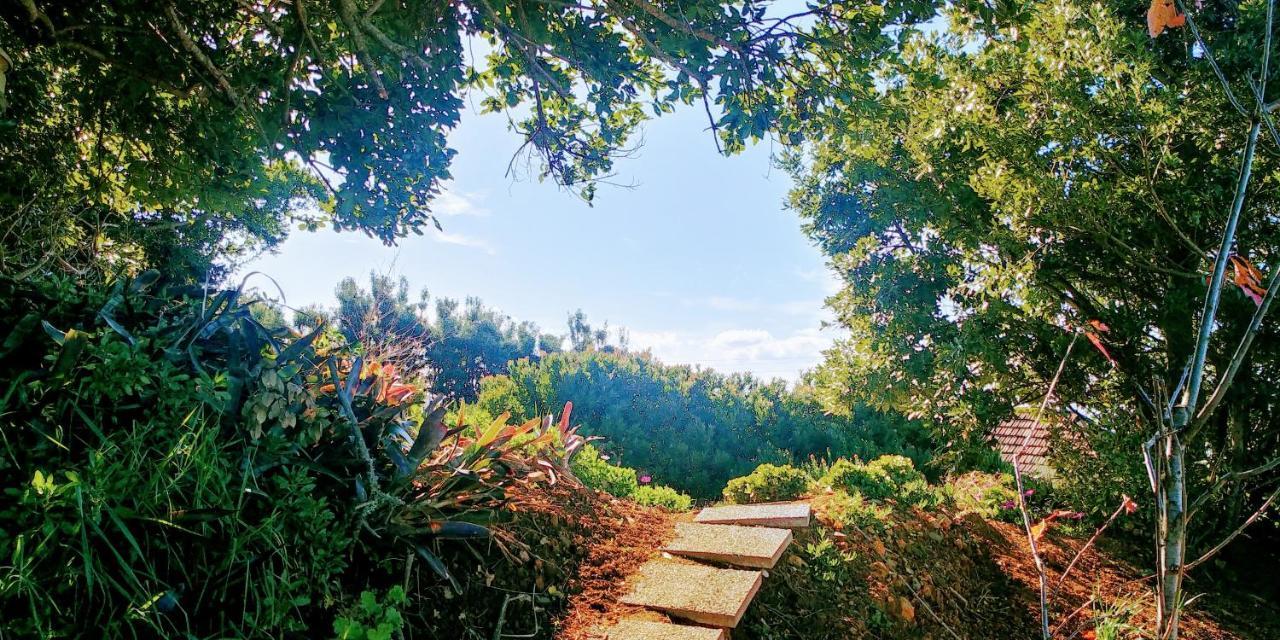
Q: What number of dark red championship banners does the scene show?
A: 0